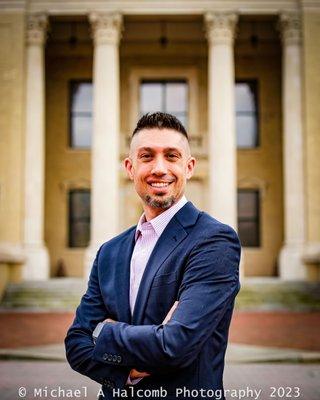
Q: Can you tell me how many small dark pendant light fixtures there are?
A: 3